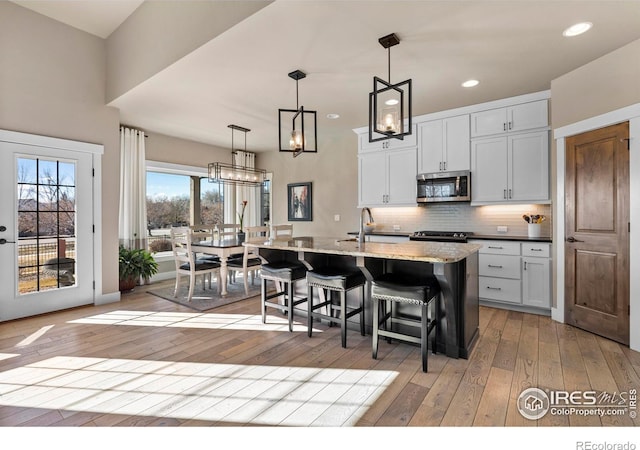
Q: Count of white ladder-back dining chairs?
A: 5